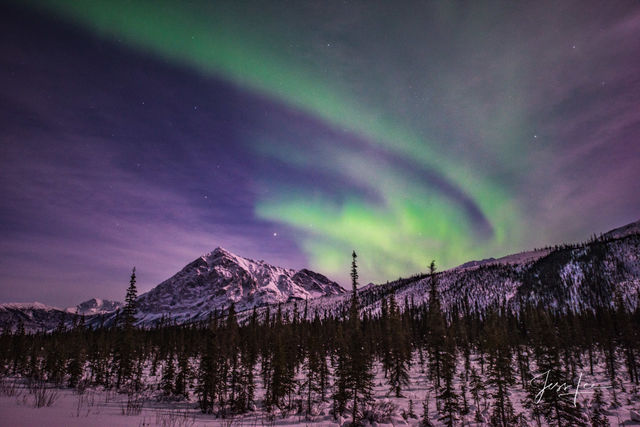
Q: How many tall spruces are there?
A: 3